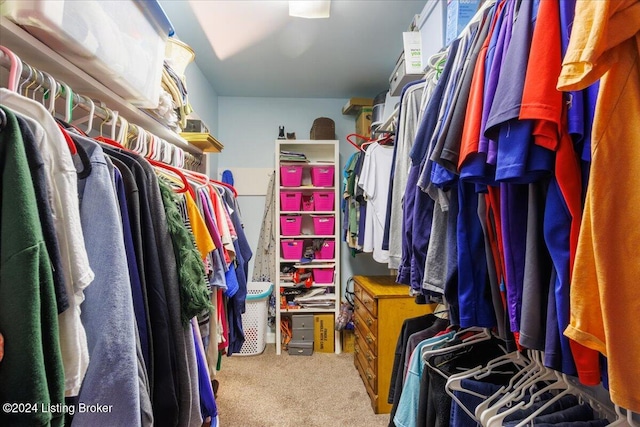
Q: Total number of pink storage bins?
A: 9